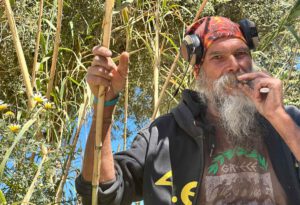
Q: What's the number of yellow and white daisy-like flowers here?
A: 5